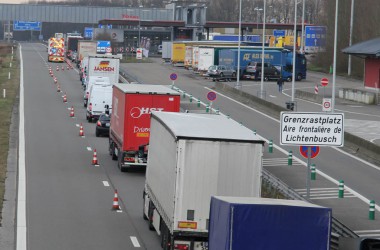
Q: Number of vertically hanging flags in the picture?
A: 3